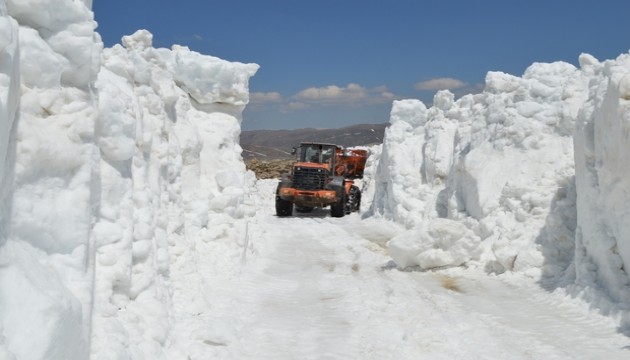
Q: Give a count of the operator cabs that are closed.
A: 1